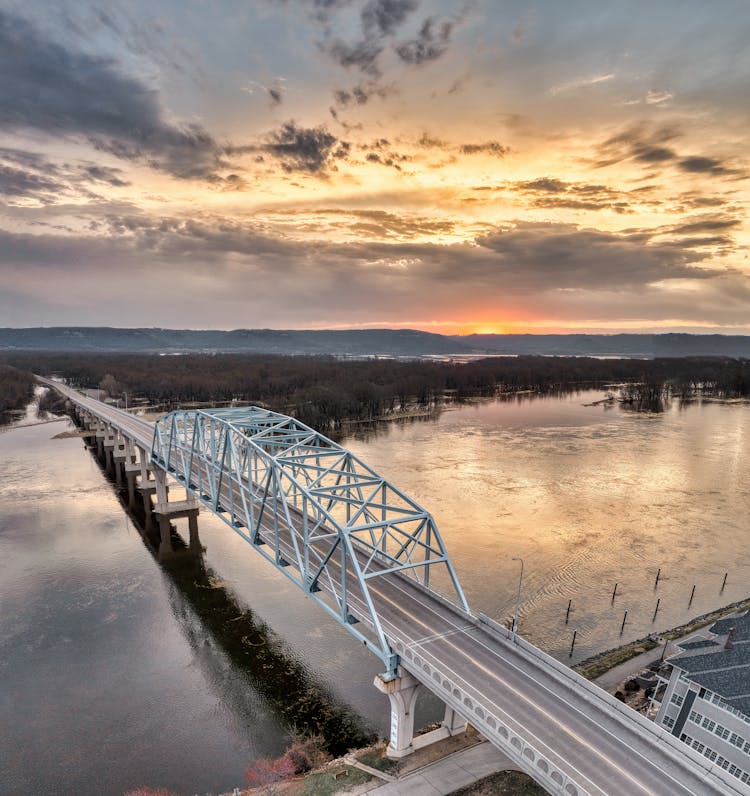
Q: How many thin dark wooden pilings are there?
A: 8